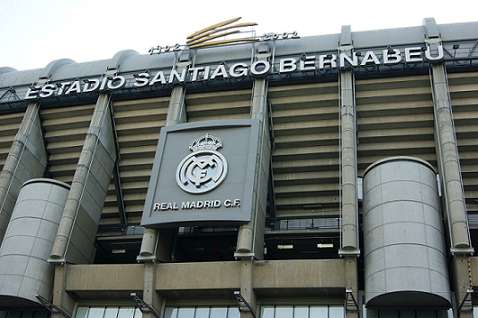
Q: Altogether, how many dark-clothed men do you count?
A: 0